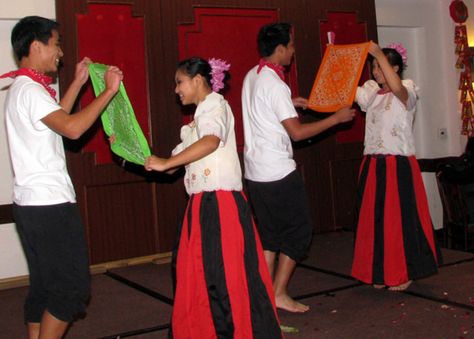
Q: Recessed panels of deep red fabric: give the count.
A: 3